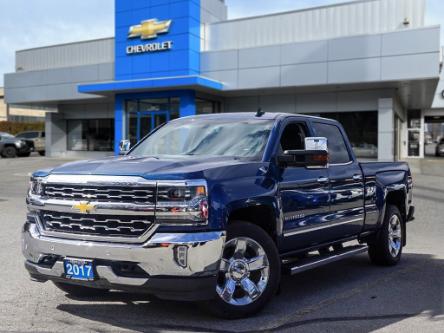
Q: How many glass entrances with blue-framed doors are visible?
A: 1